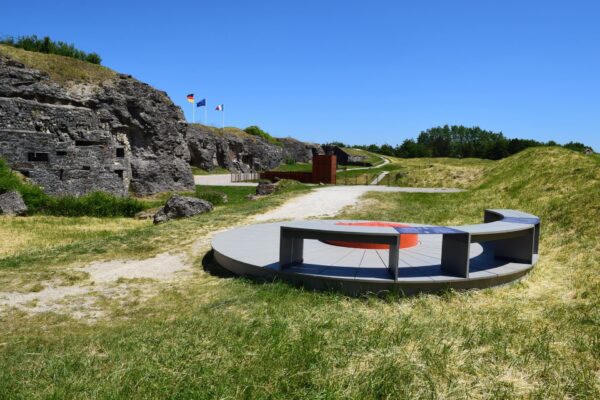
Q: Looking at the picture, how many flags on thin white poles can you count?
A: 3